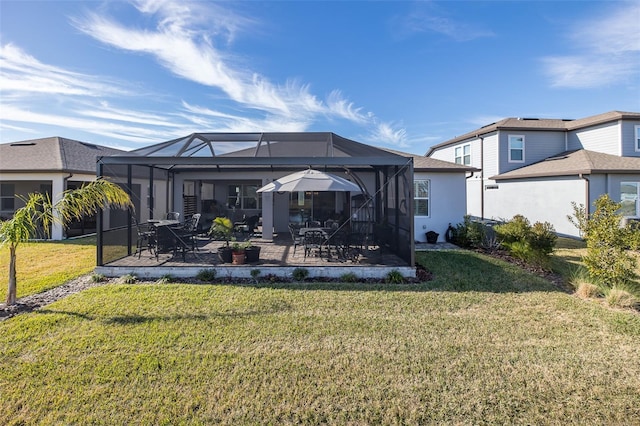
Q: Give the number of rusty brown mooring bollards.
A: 0